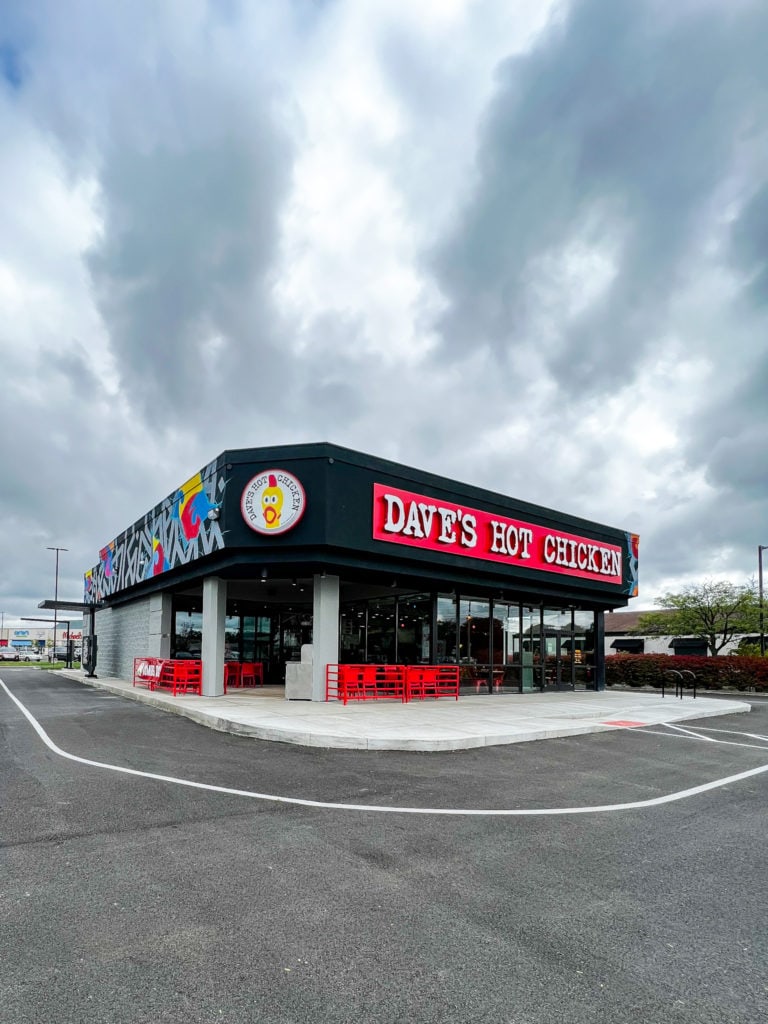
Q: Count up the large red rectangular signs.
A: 1